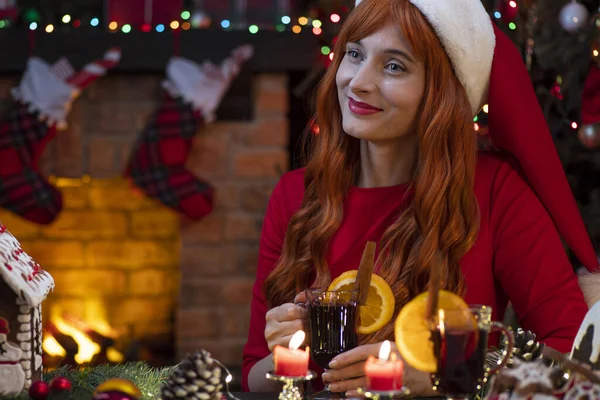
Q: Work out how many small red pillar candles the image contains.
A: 2